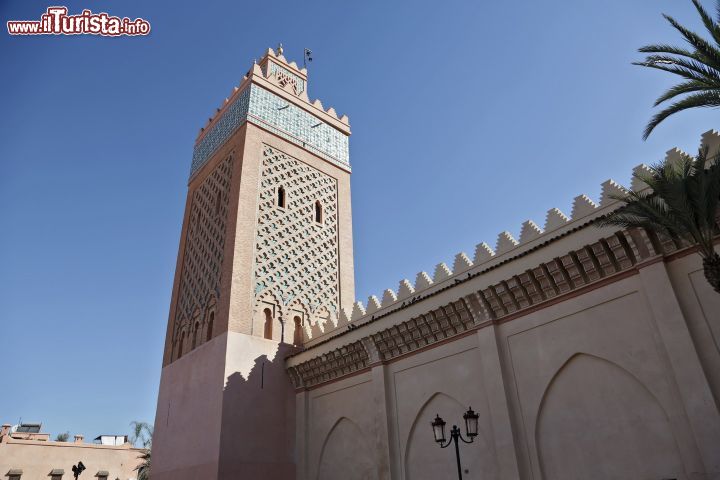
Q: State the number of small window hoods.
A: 3